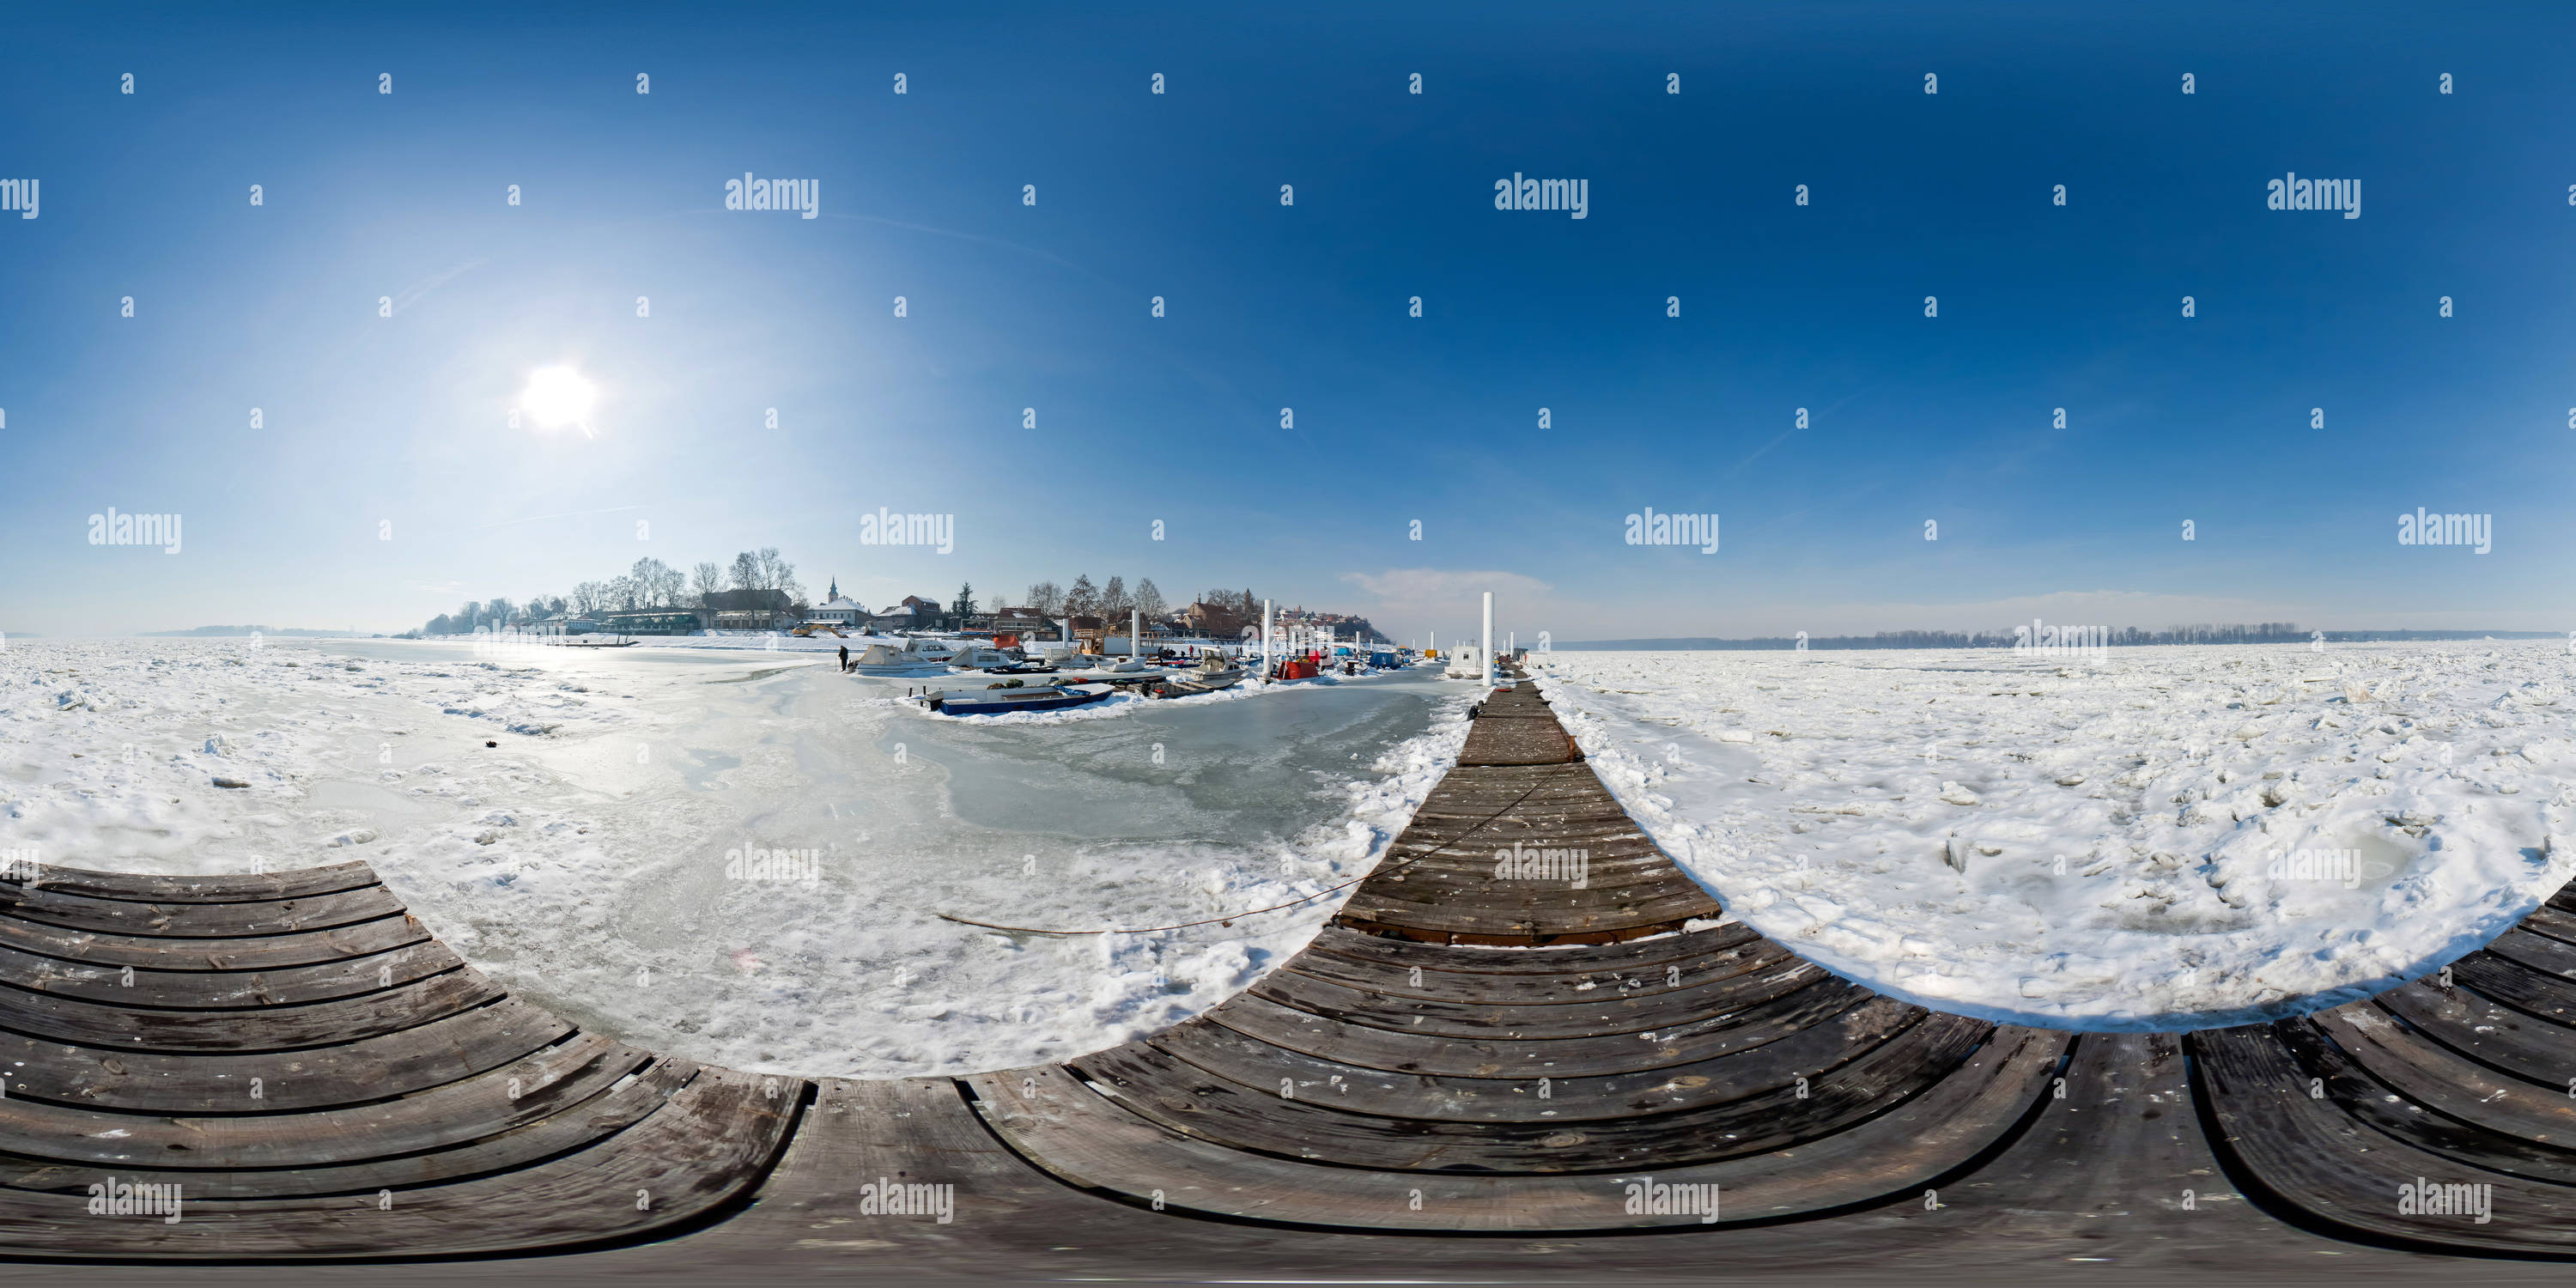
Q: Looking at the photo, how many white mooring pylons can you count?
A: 13